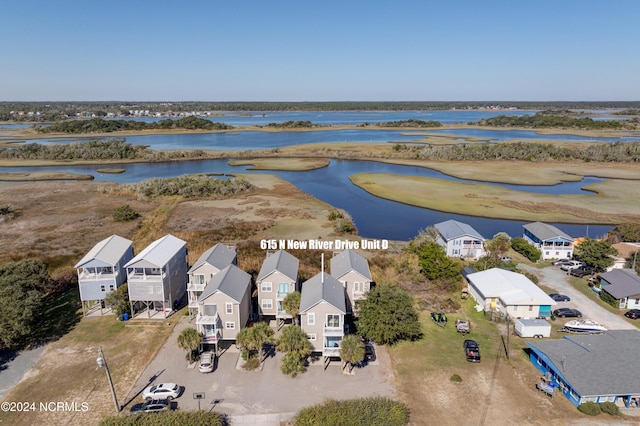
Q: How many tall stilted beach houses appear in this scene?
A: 7